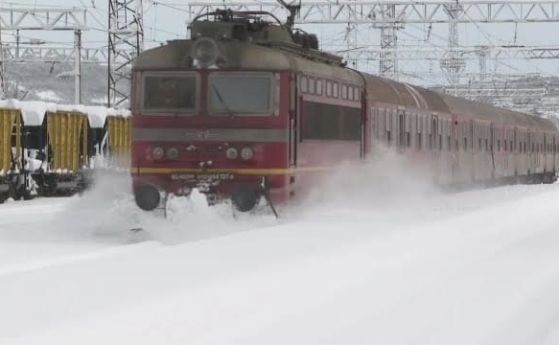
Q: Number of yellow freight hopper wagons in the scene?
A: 3